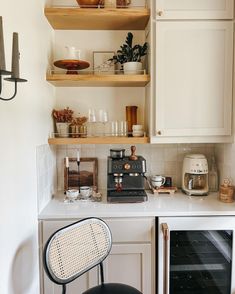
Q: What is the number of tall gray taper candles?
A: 2